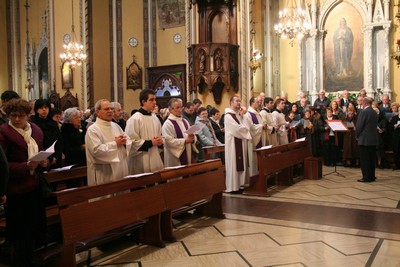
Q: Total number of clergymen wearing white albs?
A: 7